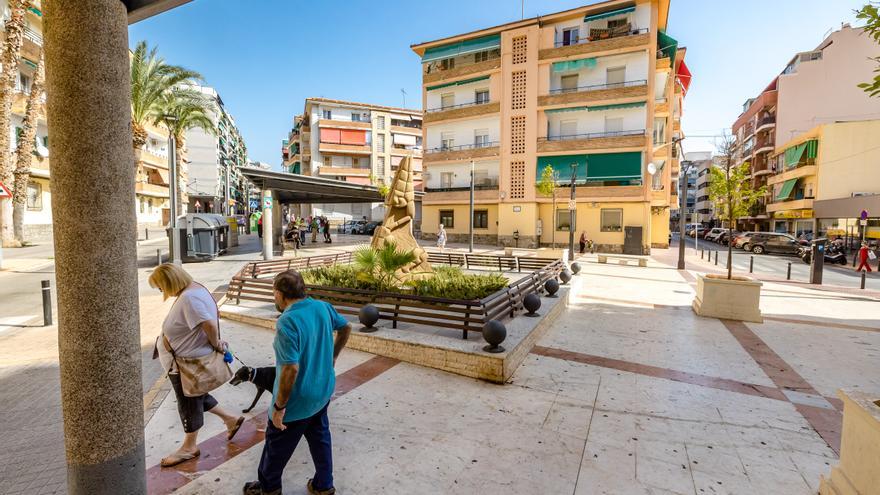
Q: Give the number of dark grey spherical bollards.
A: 6